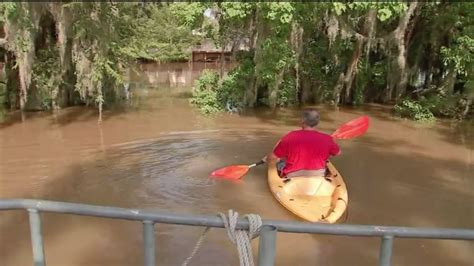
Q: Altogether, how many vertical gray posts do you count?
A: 4